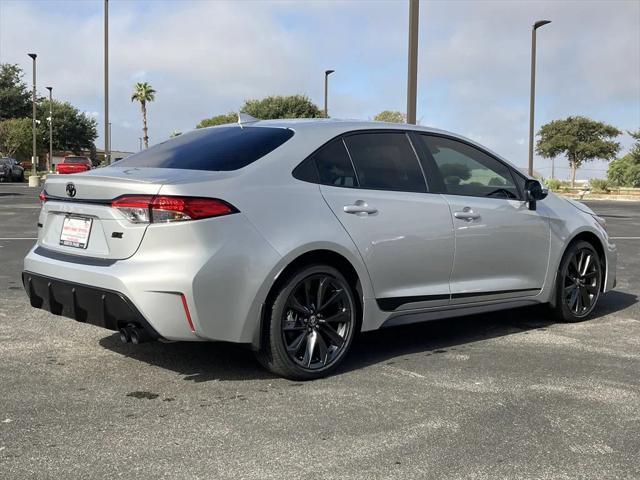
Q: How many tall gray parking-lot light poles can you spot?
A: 6